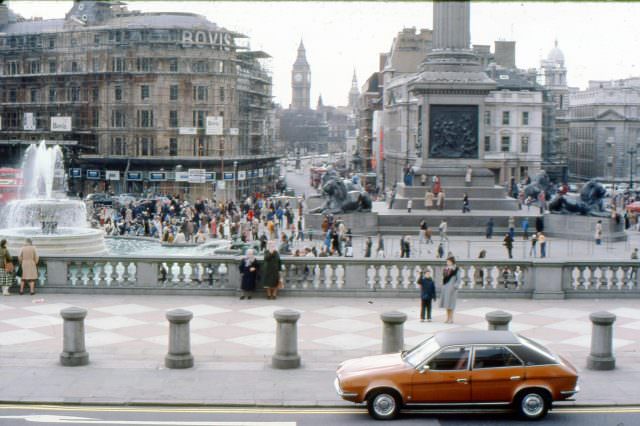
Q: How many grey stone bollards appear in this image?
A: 6